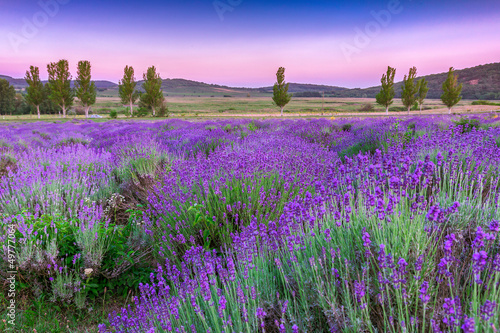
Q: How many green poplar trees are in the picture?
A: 10